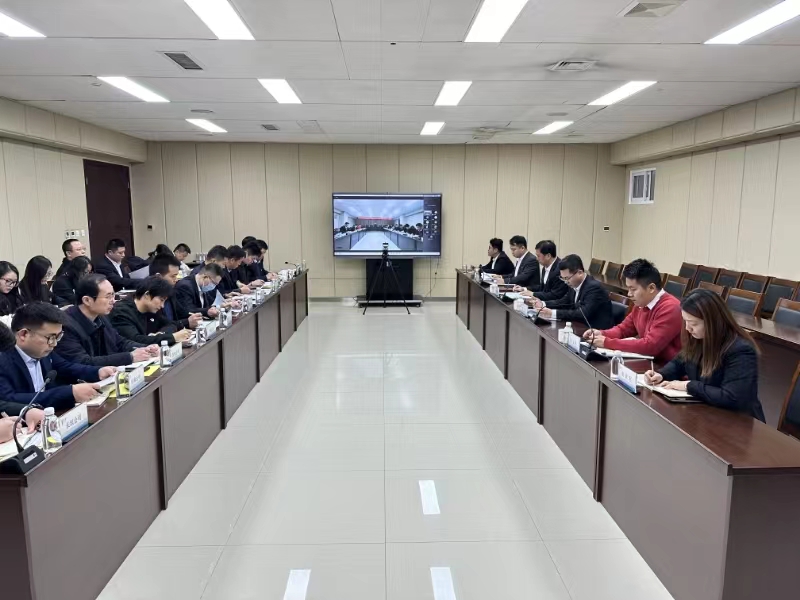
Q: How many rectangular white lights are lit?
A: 11